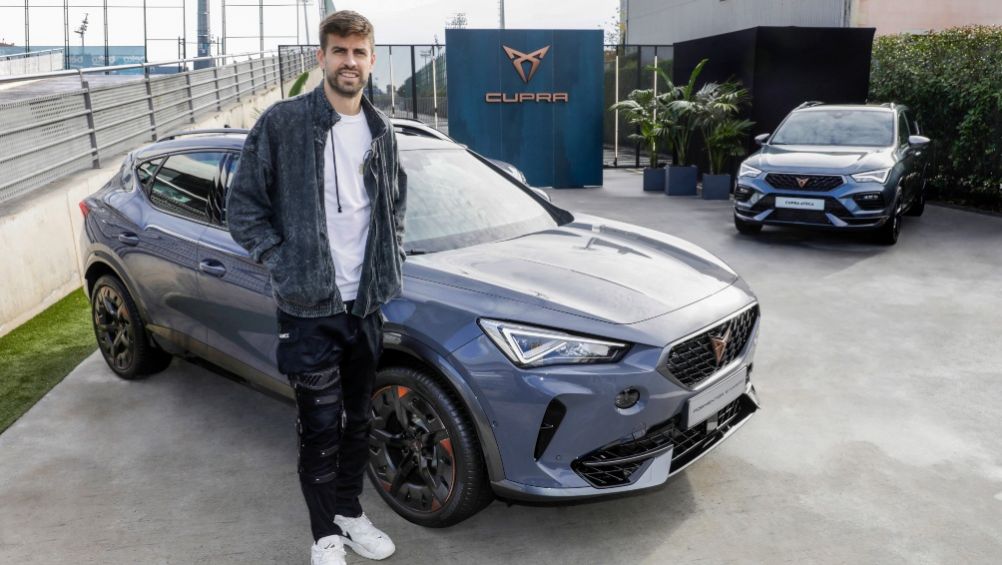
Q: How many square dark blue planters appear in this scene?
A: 3